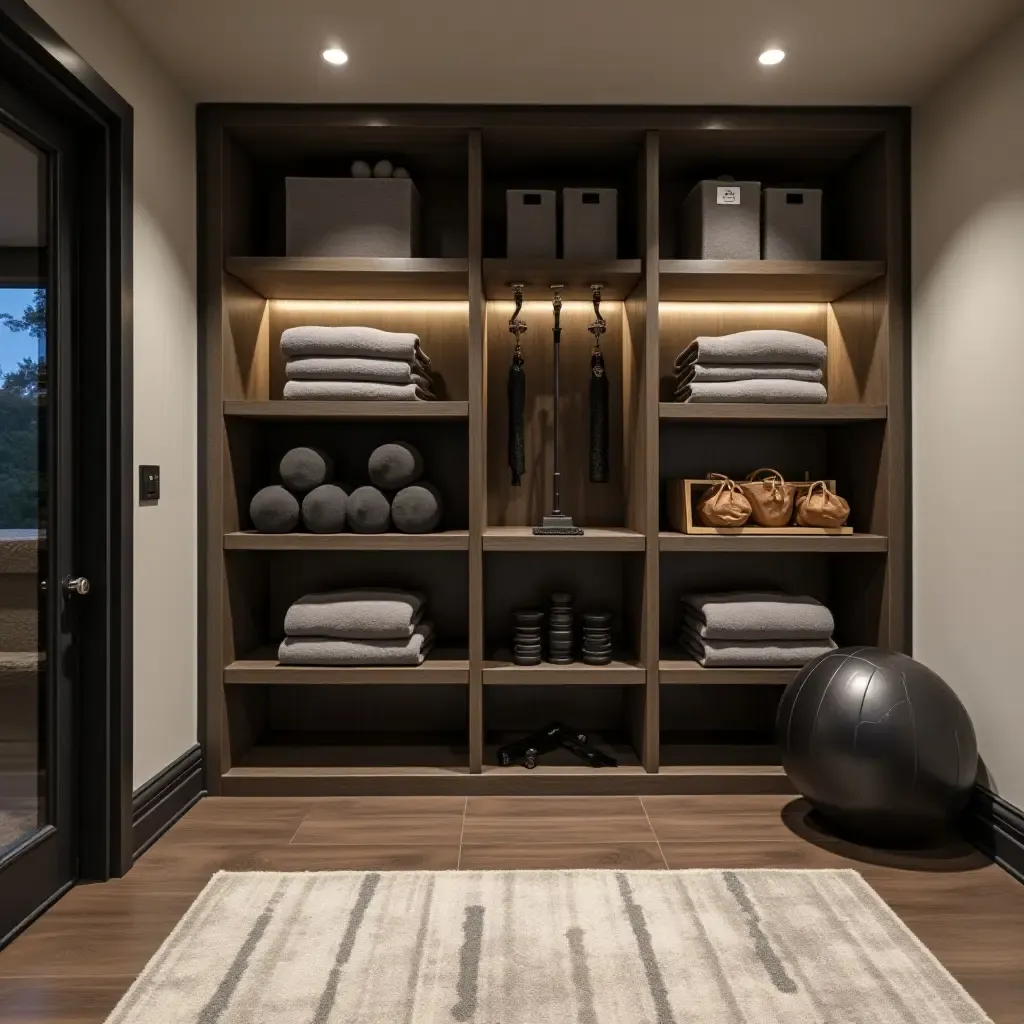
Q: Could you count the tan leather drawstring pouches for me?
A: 3